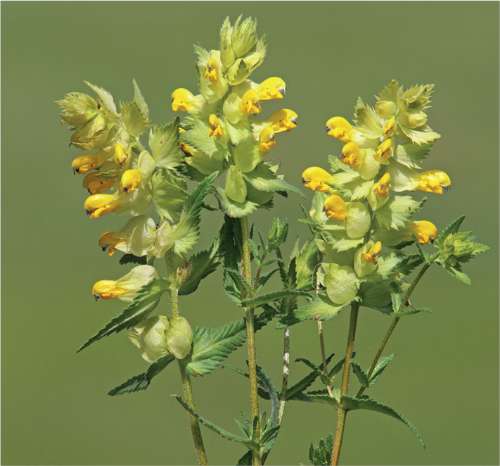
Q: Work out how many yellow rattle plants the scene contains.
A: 3